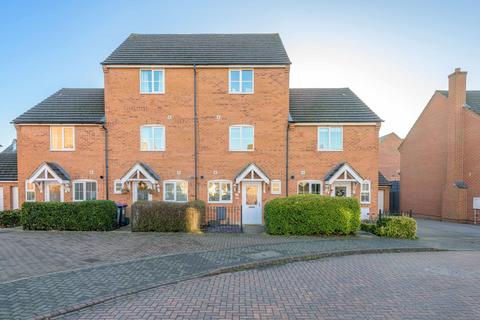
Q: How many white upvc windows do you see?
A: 14